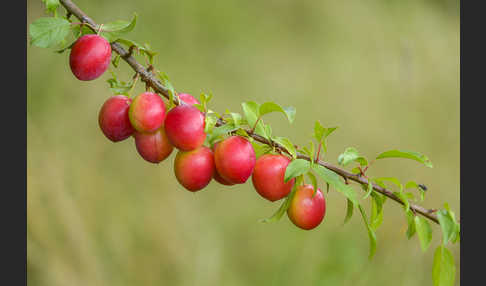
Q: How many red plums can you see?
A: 11